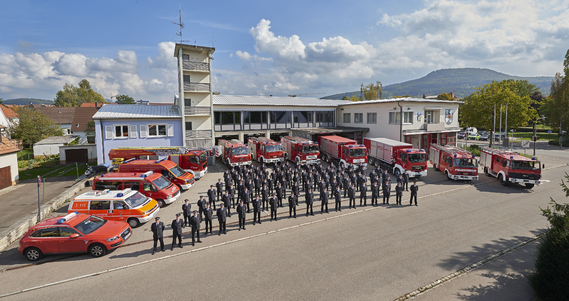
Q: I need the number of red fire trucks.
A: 8